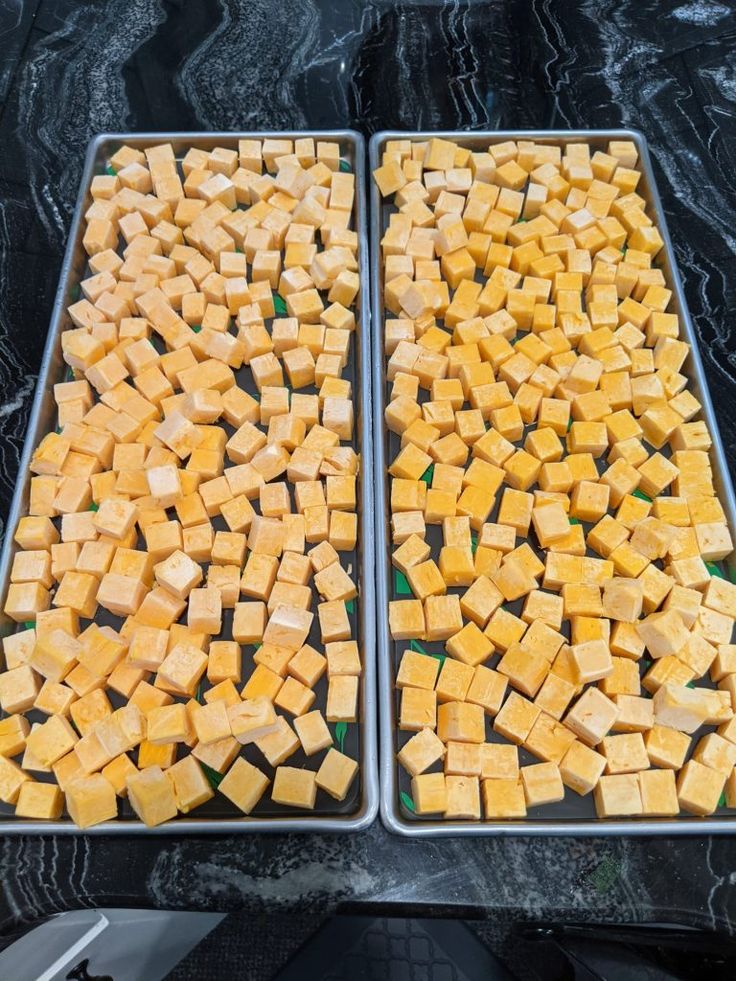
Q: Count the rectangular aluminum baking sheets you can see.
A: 2